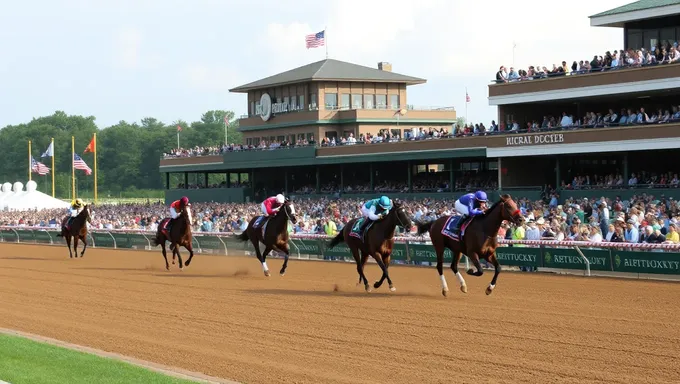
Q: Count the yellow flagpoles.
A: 4